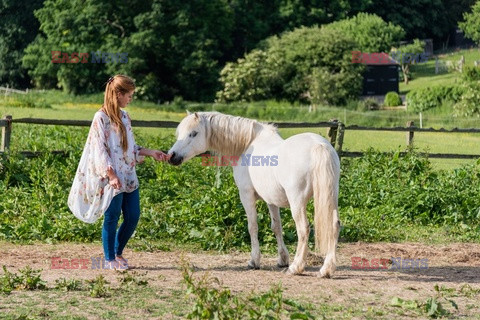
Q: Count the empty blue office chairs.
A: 0